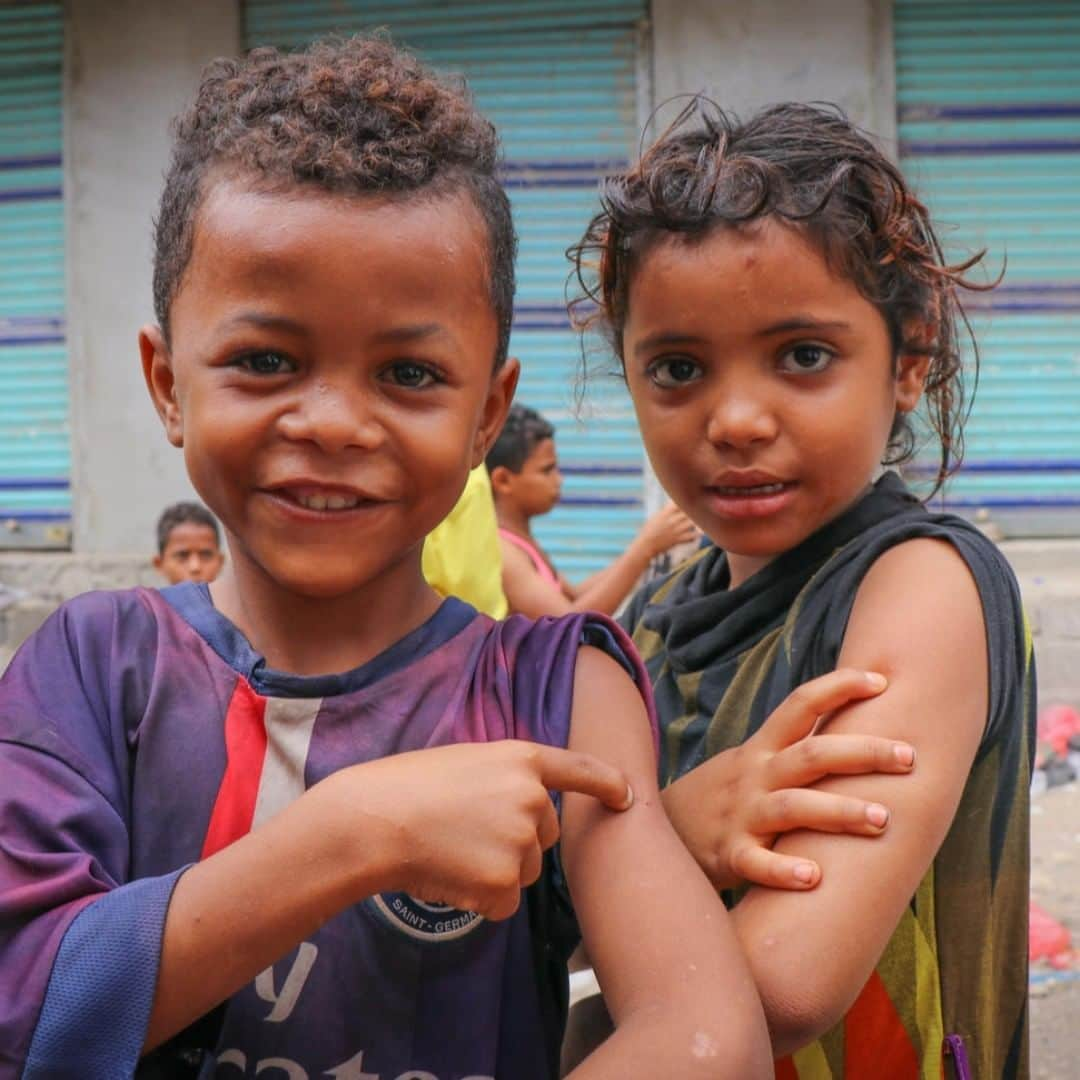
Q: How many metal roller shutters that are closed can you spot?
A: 3